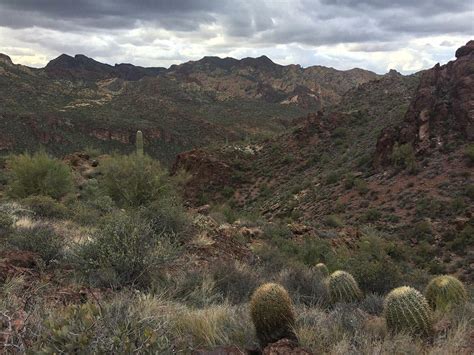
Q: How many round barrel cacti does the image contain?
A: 5